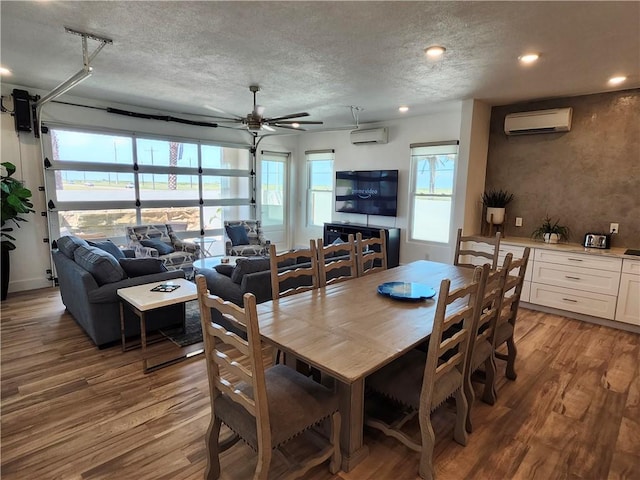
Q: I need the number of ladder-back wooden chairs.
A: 8